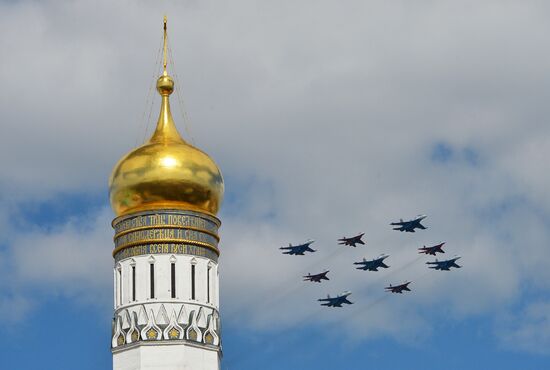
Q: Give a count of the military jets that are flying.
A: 9